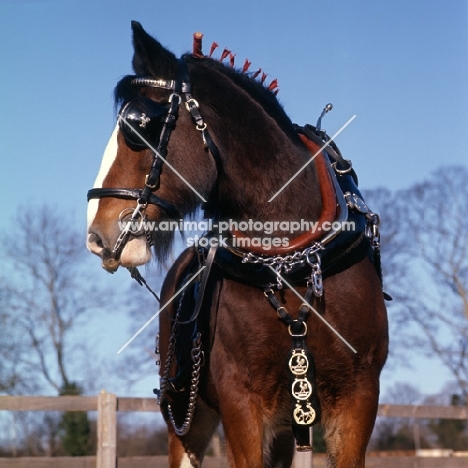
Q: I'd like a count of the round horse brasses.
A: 3